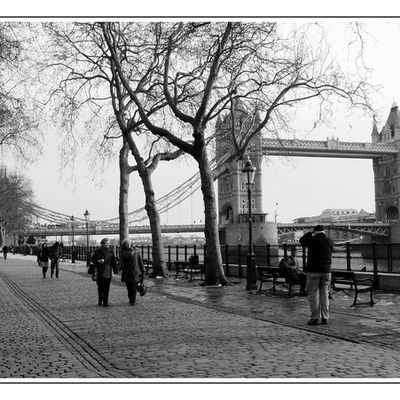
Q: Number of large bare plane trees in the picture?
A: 3